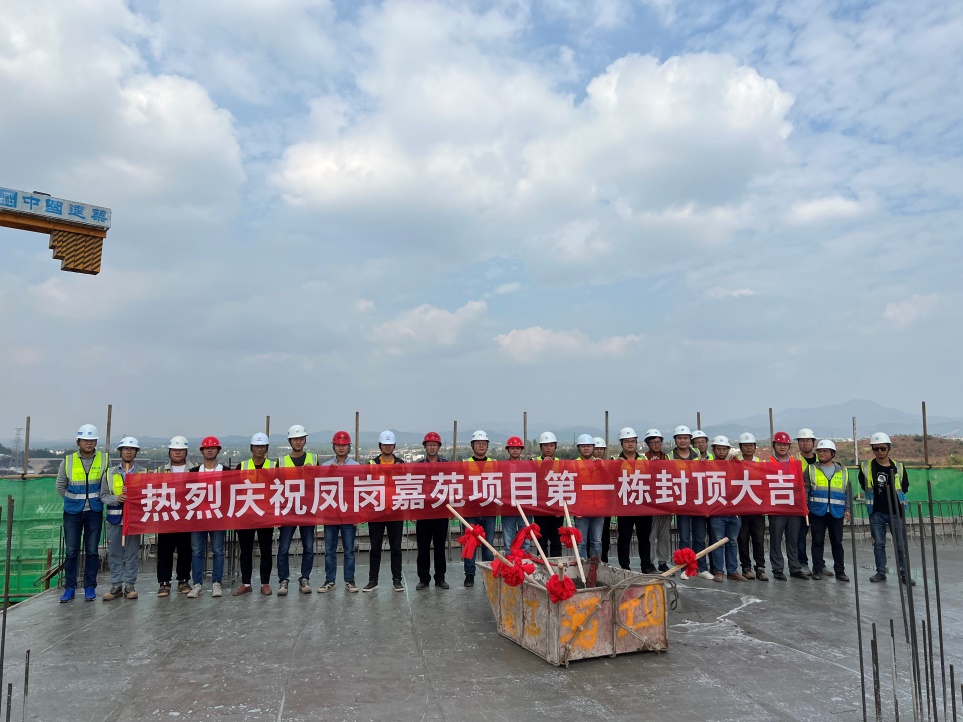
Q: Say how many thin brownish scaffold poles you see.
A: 11